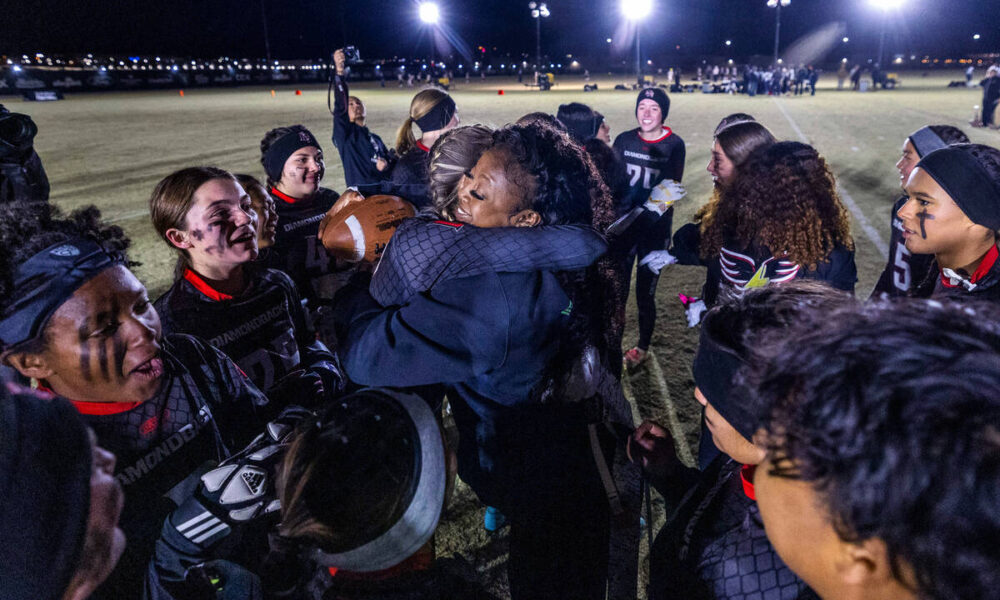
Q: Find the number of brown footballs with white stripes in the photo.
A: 1